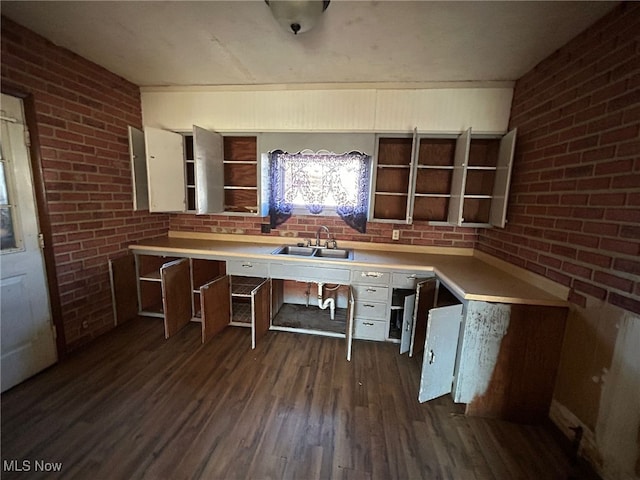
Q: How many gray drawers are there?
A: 6